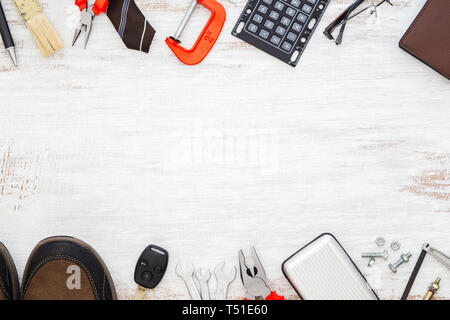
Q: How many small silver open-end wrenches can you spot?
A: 3